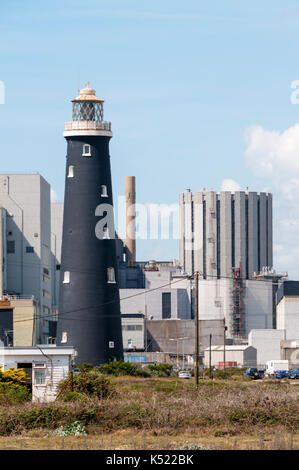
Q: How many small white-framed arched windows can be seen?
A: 7